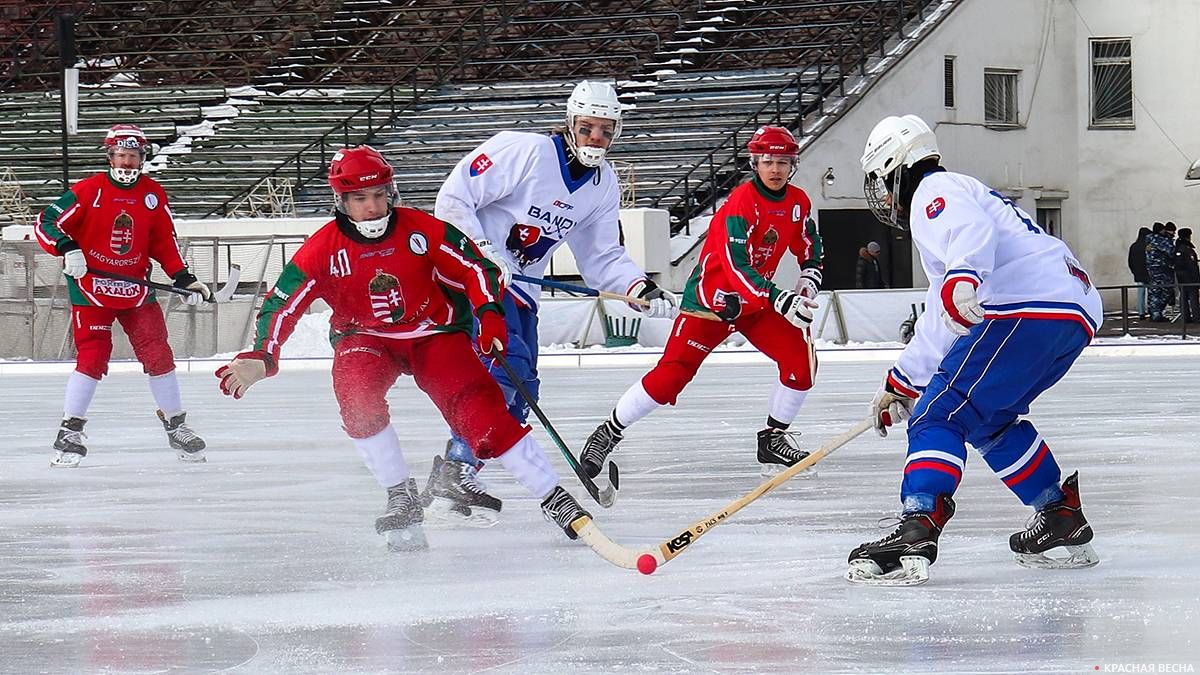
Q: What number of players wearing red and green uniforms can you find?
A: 3